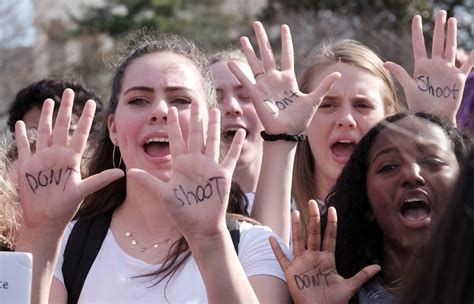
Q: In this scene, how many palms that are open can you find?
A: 5